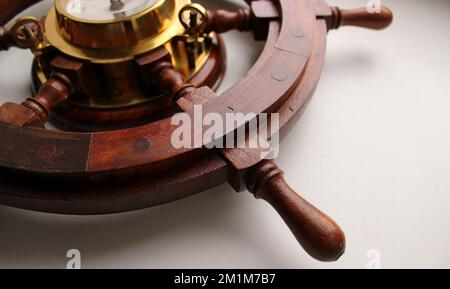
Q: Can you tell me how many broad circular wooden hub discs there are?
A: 1